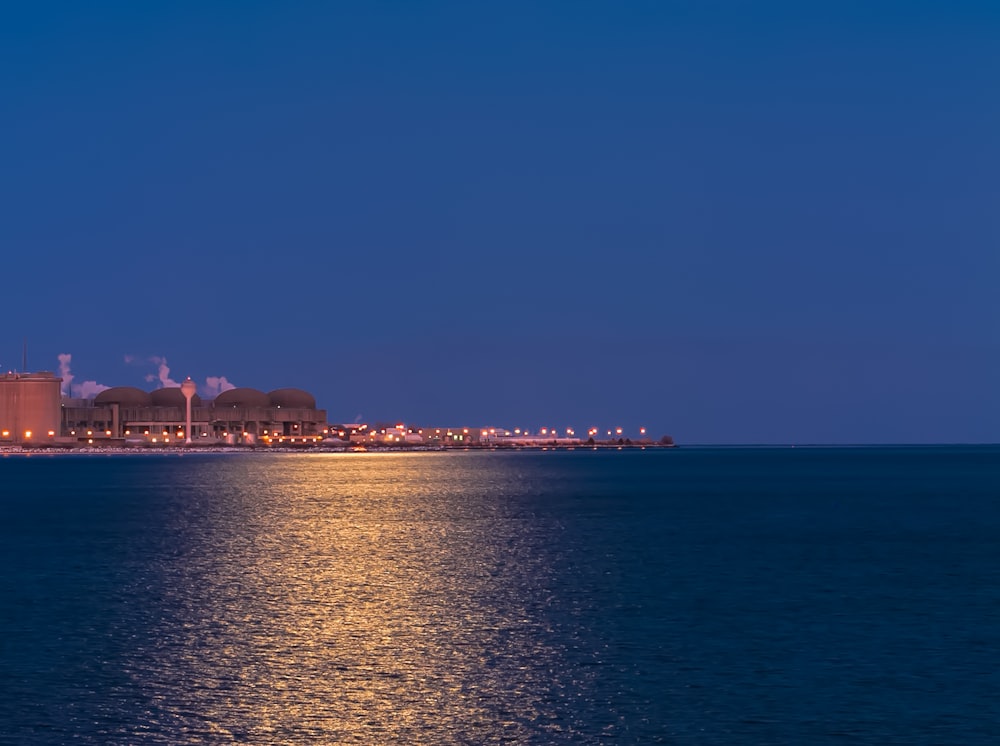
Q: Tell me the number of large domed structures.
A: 4